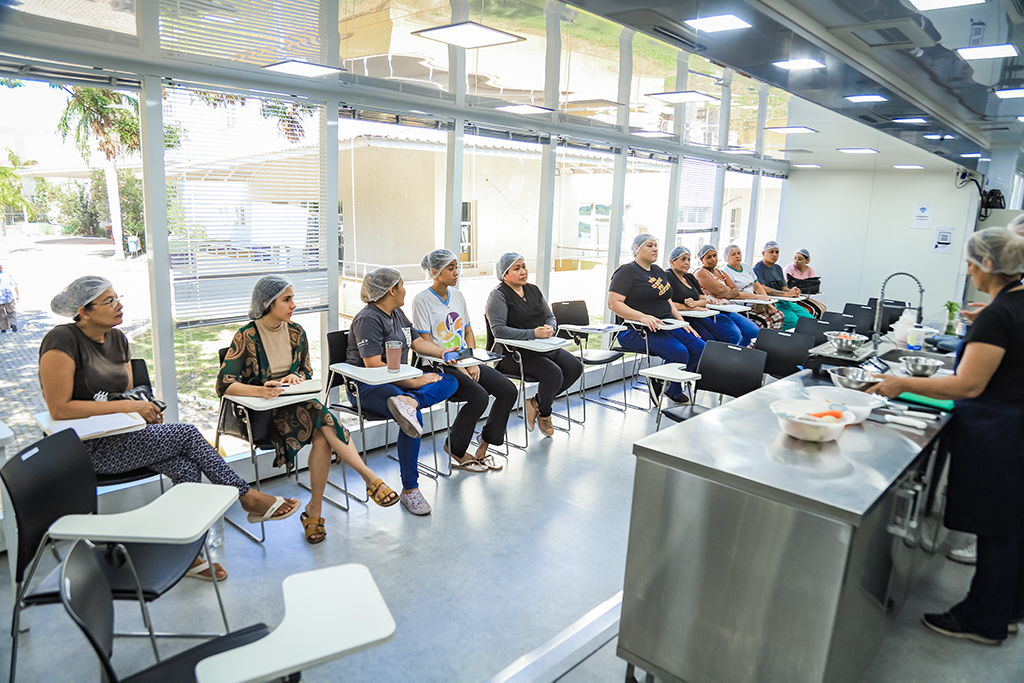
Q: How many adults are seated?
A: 11